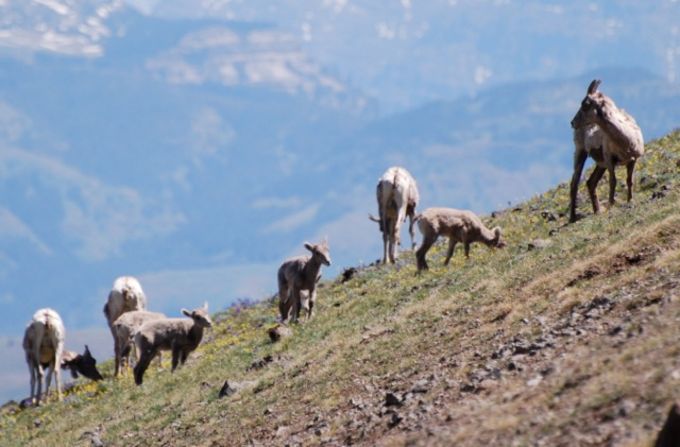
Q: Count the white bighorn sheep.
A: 3